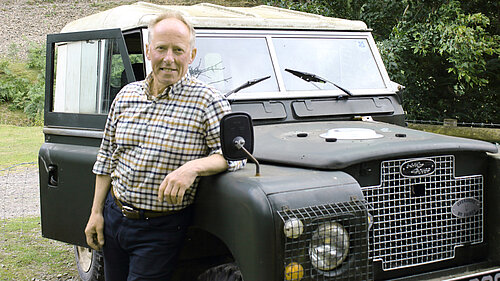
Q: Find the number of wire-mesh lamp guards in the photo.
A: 1